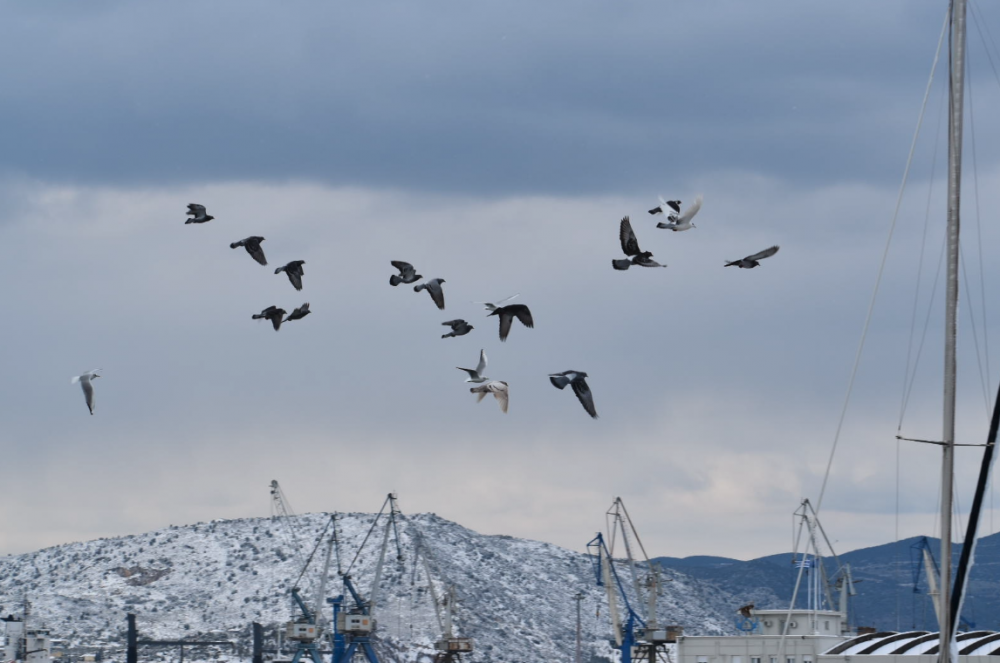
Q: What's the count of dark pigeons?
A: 13